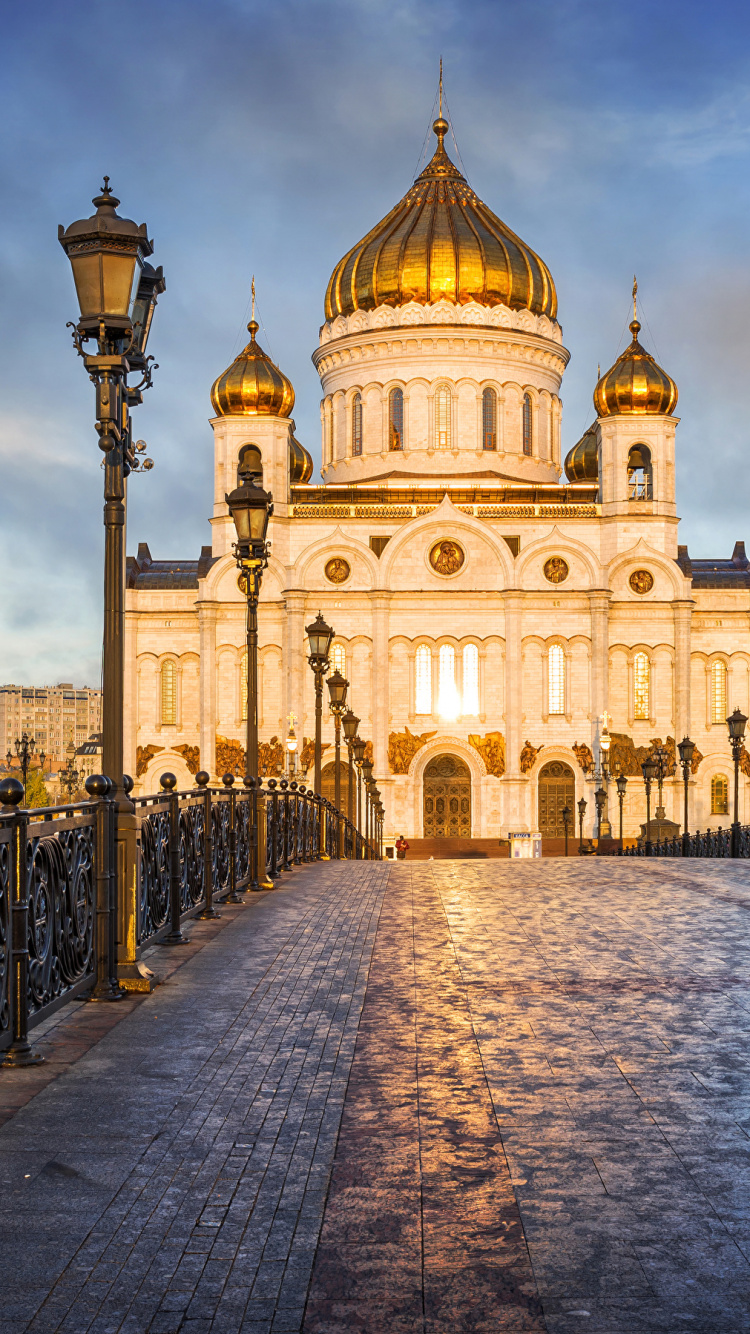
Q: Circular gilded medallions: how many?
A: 5